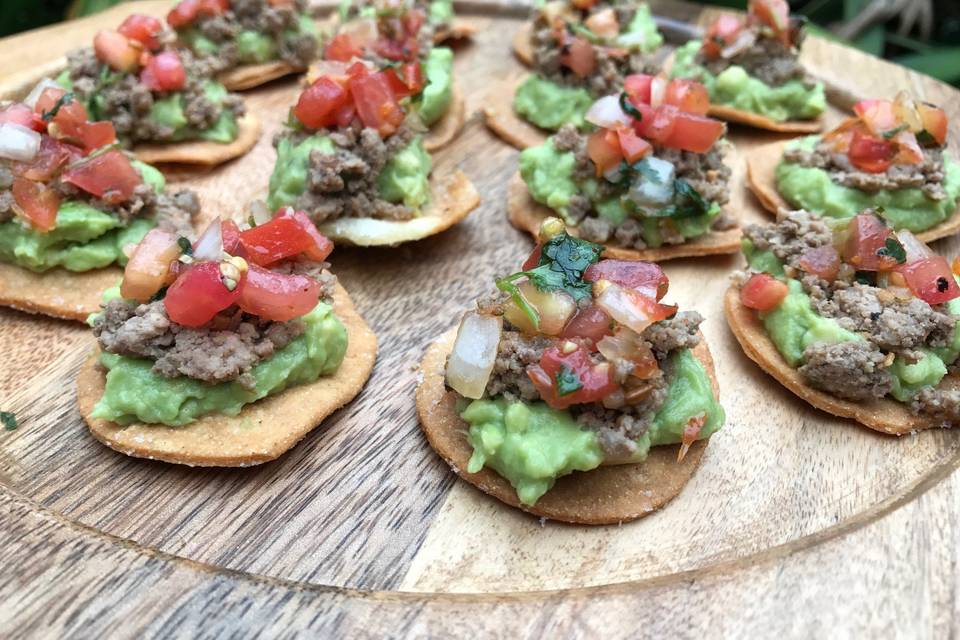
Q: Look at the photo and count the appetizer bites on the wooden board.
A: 14